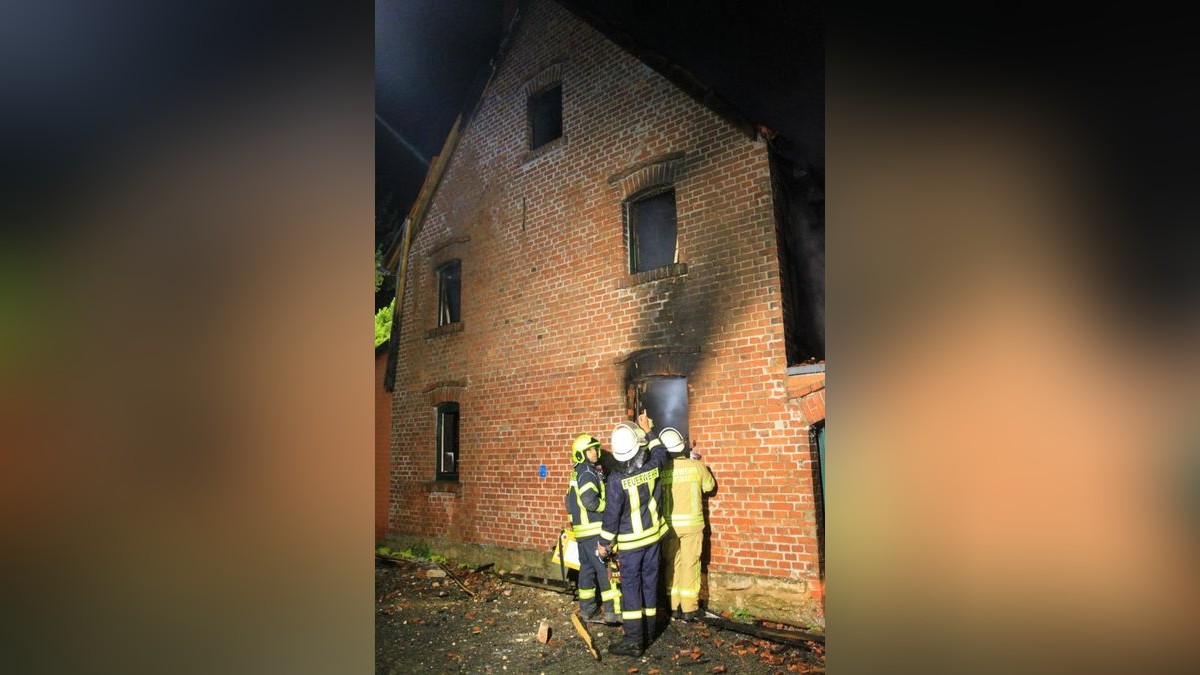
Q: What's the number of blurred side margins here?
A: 2